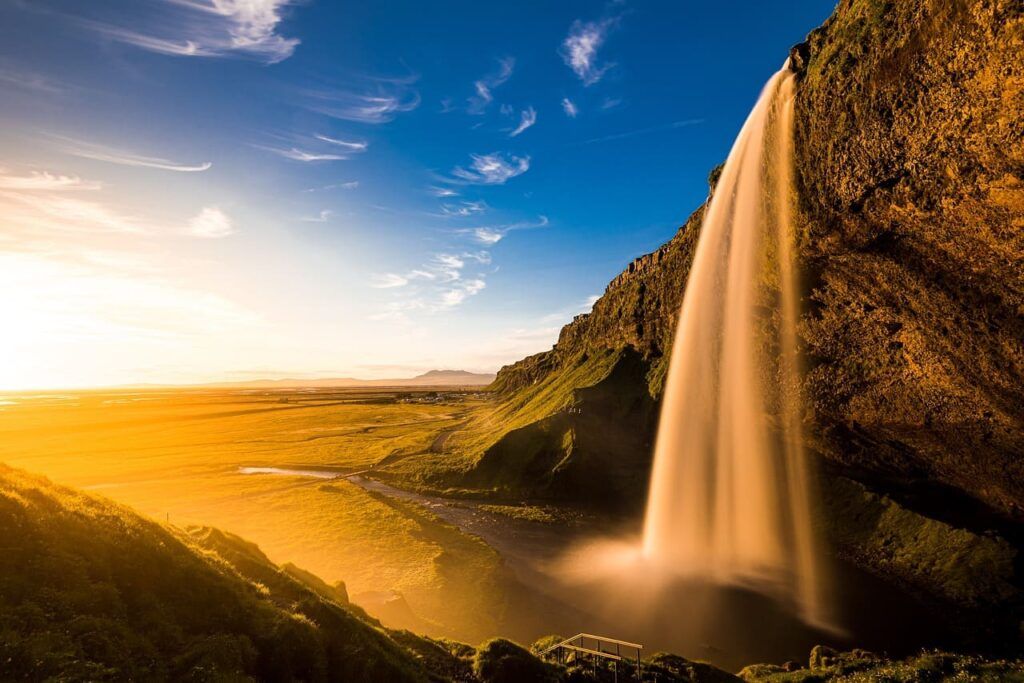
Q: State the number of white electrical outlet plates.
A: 0